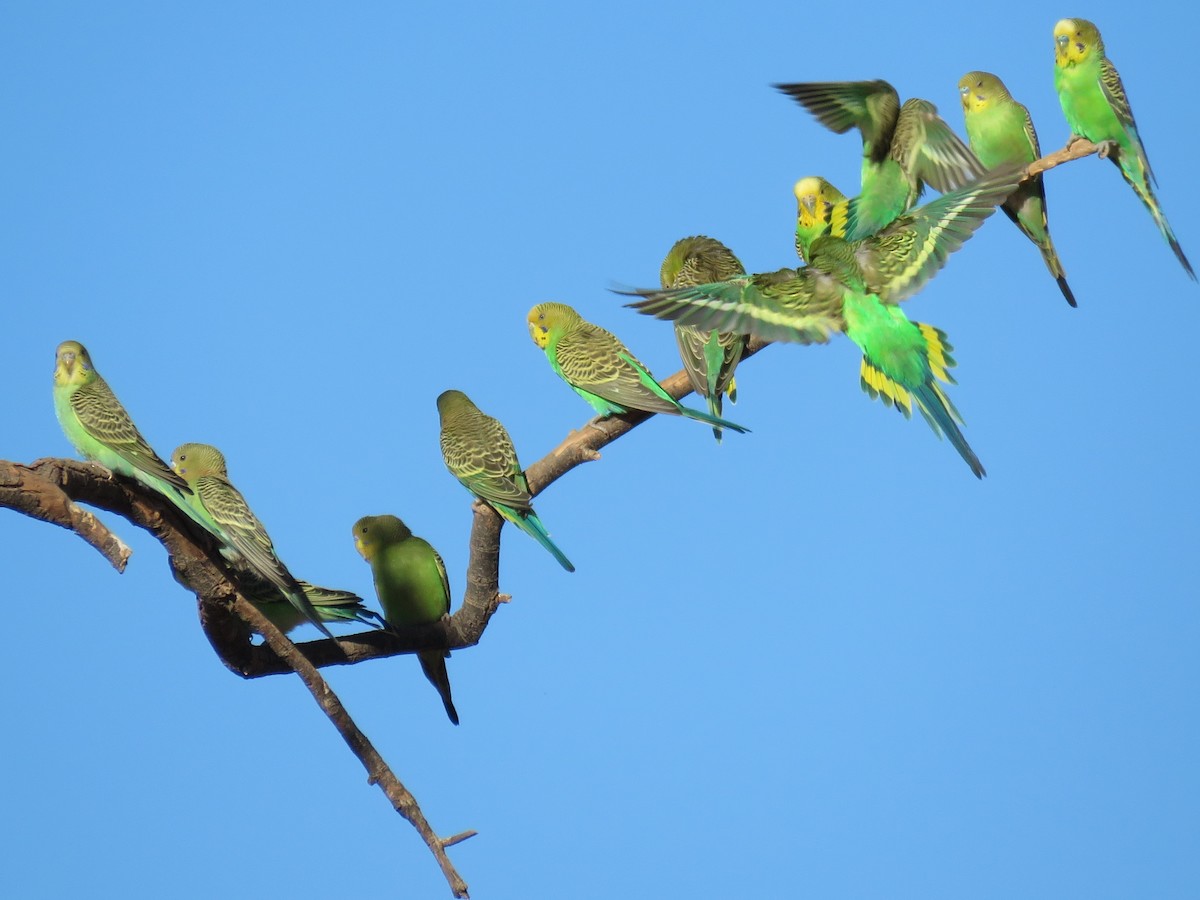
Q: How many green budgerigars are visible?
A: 12